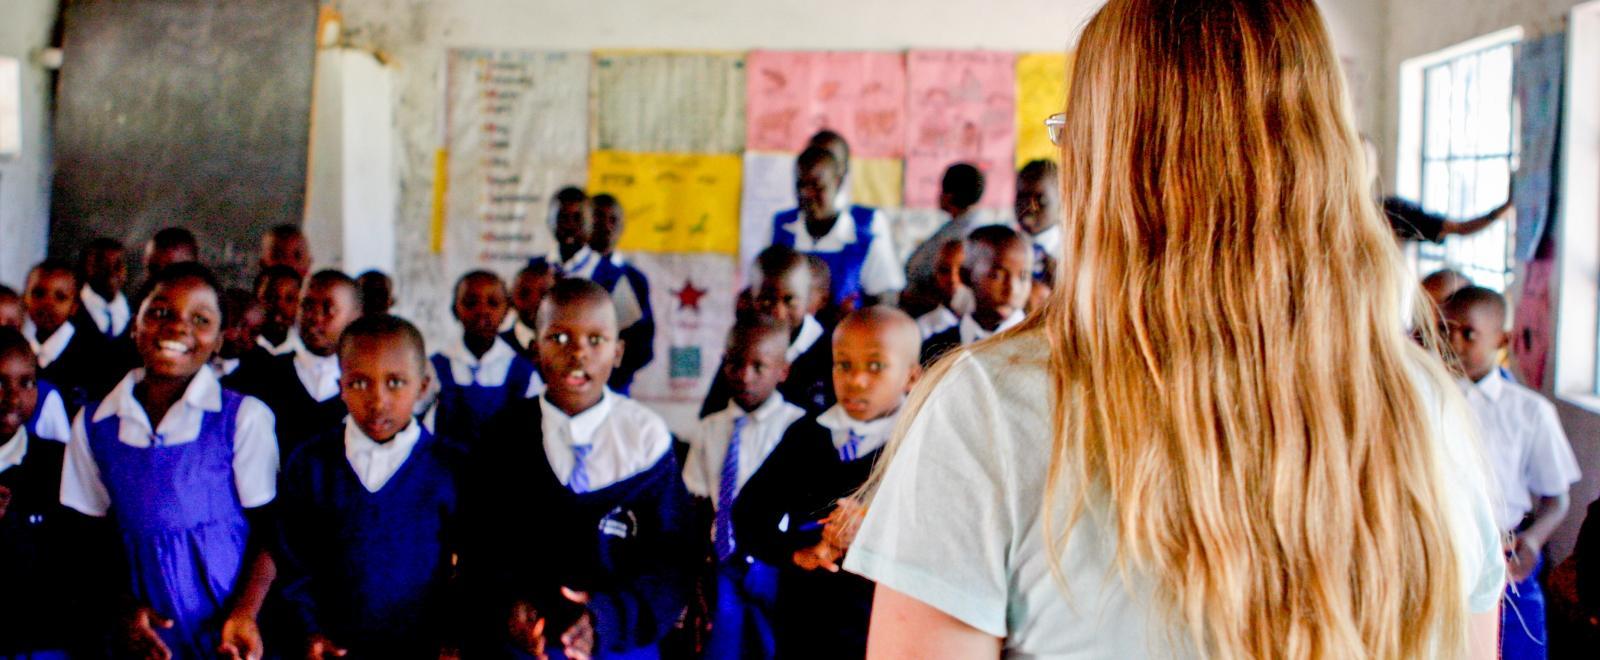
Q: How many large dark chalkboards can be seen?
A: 1